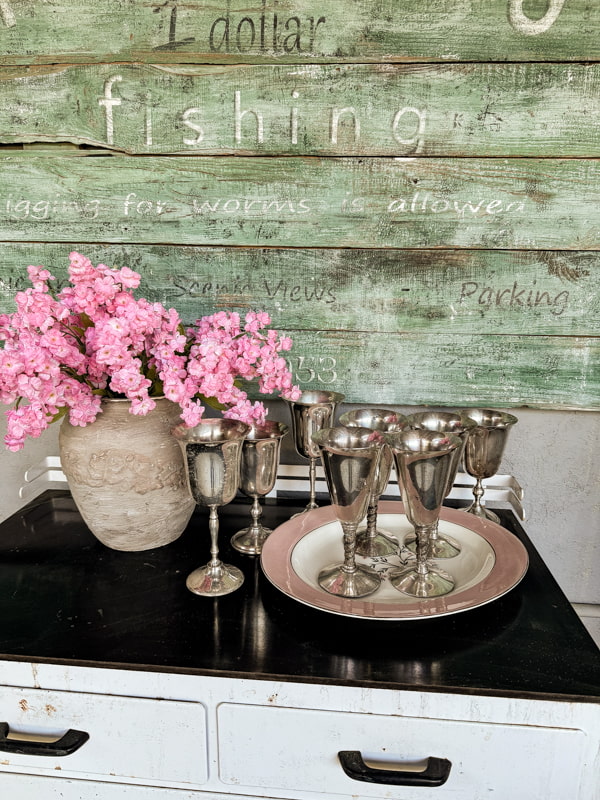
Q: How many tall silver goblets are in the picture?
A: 8